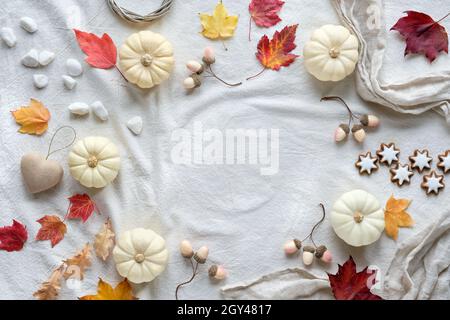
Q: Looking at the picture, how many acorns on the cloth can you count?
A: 12